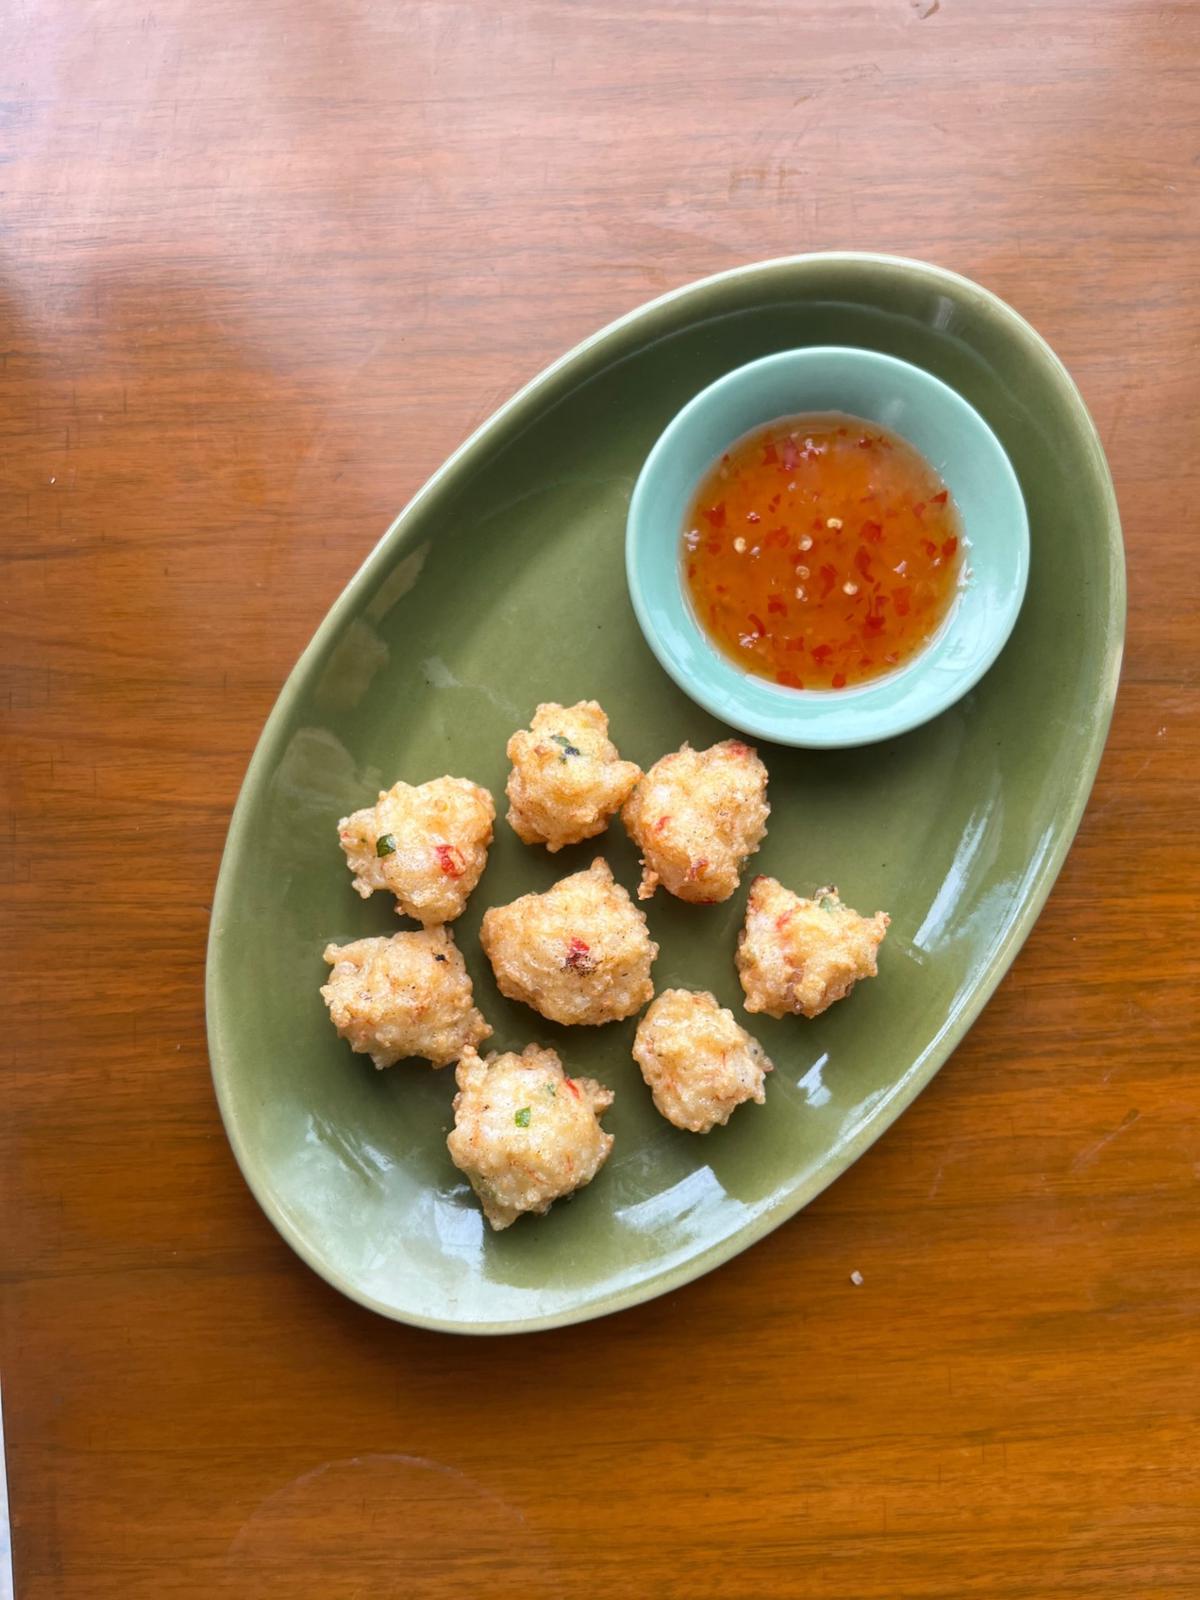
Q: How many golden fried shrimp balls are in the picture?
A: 8